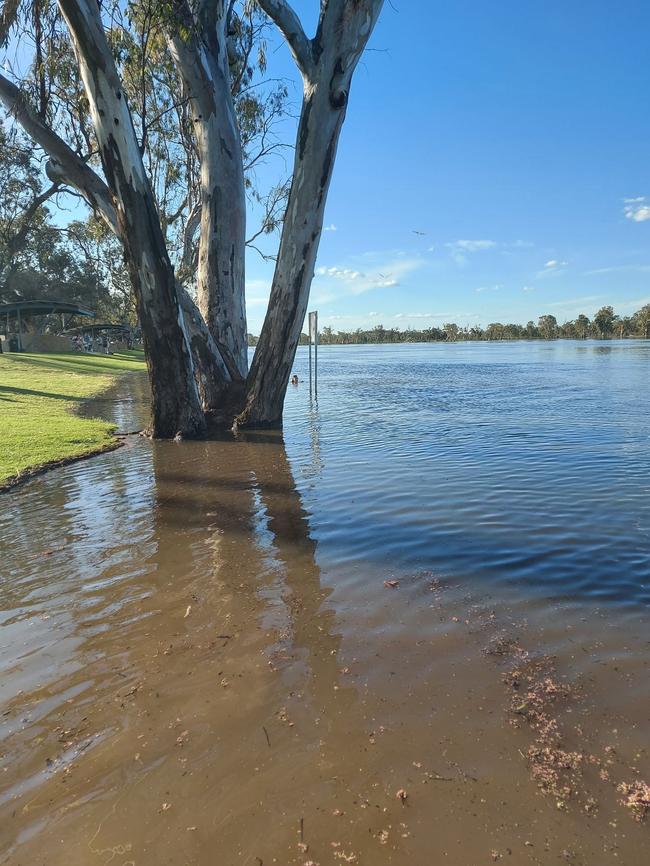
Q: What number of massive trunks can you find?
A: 4